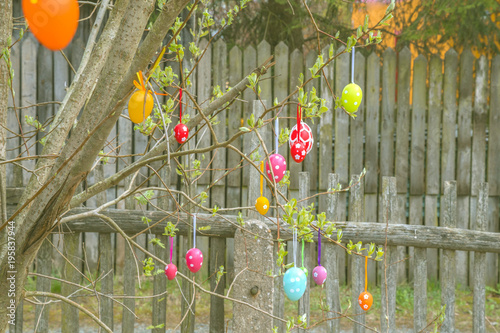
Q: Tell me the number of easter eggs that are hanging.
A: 14